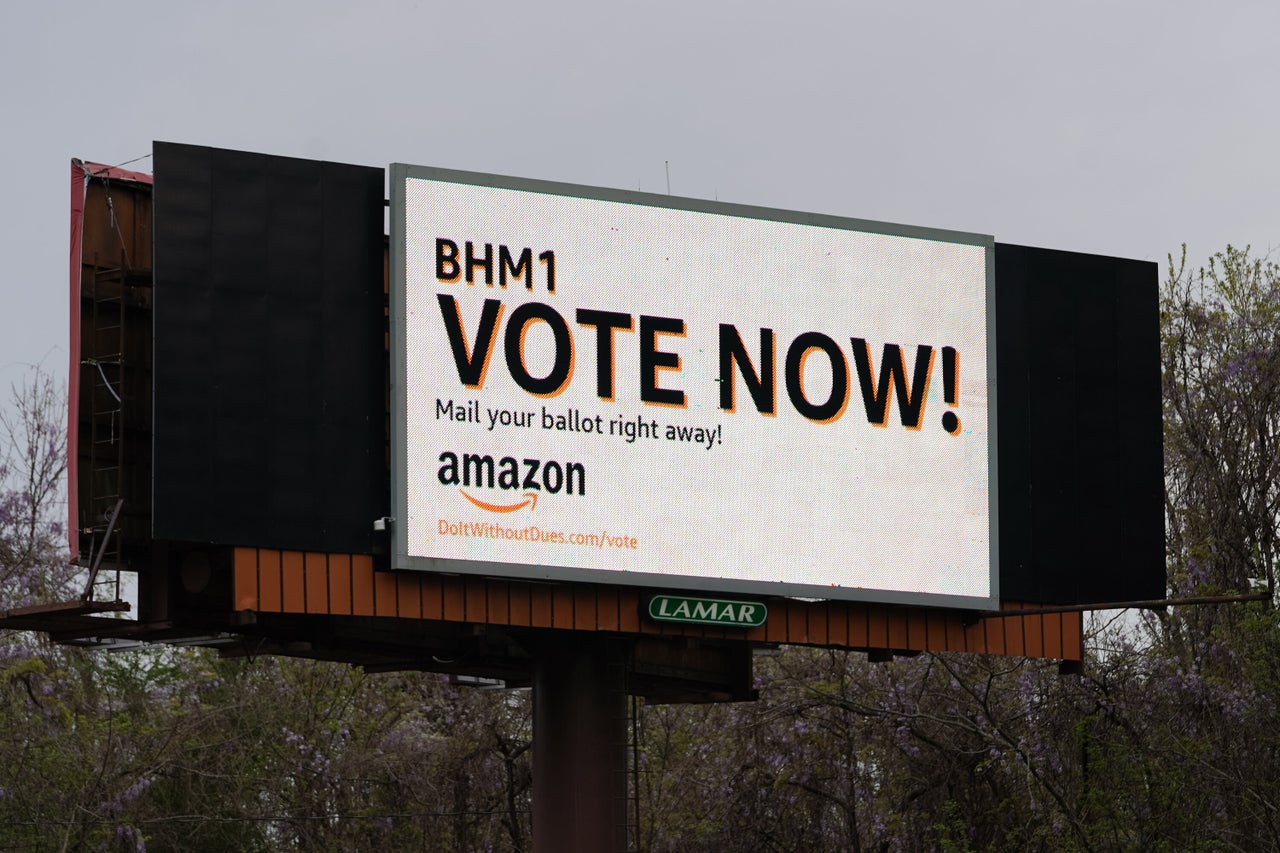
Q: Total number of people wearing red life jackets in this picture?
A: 0